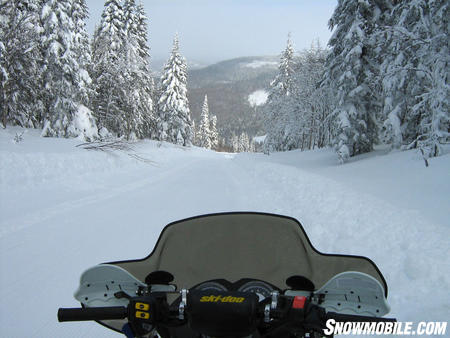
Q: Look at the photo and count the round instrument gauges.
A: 2